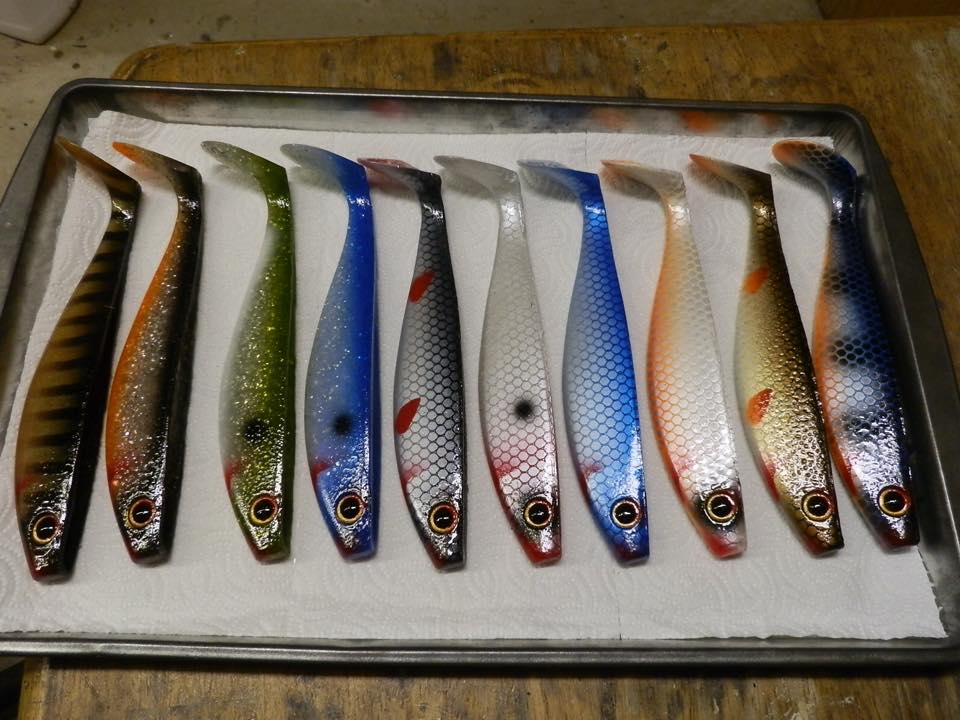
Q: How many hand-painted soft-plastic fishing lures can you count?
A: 10